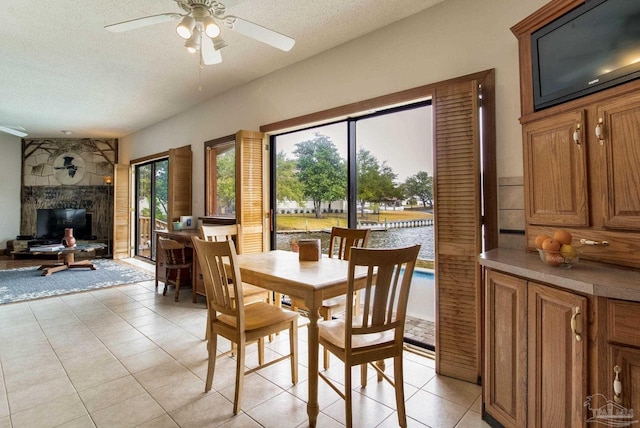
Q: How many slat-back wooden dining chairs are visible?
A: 4